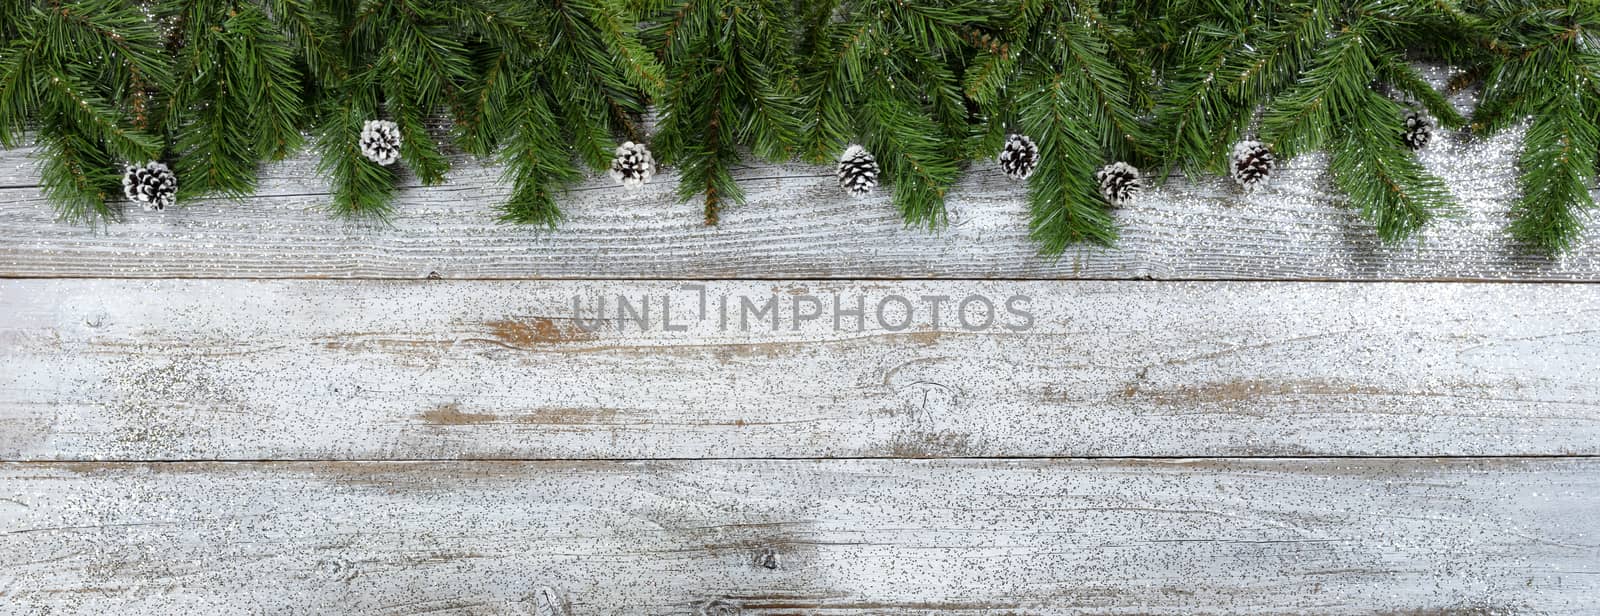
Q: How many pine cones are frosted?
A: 8